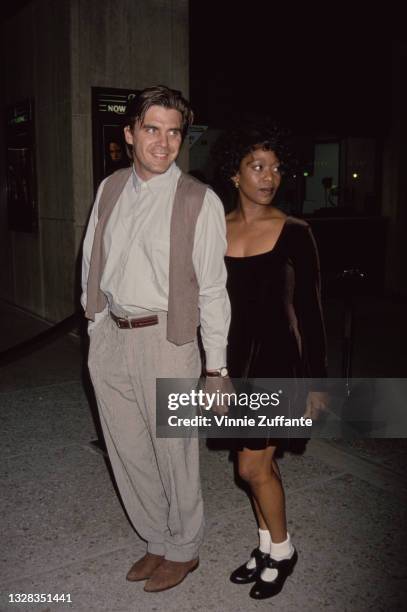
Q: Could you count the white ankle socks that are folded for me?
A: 2